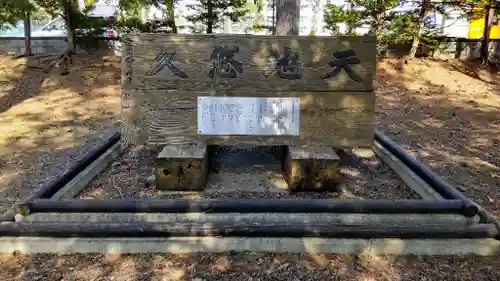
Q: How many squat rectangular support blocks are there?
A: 2